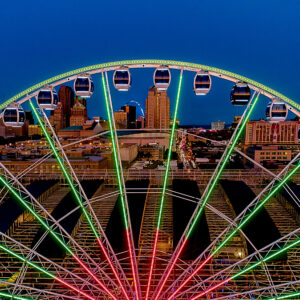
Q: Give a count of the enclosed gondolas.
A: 8